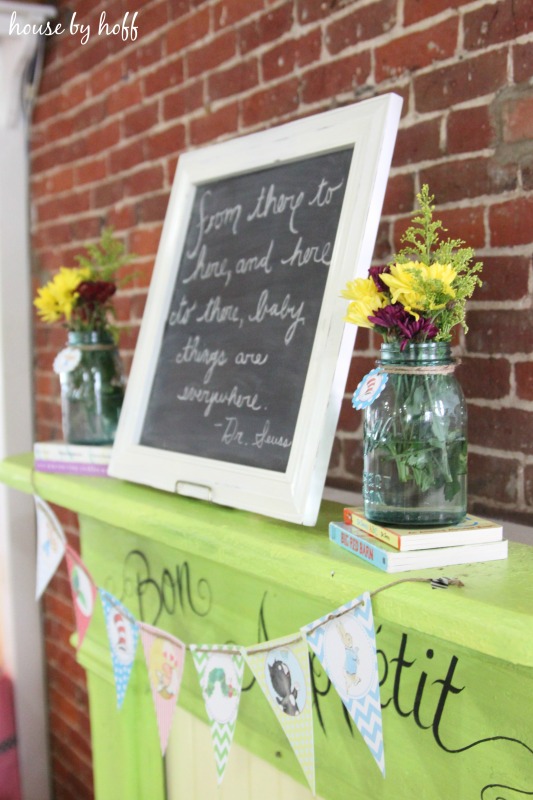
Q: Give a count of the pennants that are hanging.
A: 7